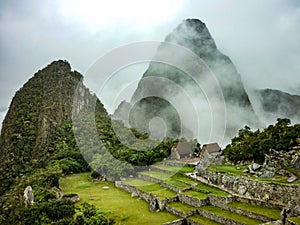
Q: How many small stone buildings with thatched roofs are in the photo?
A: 2